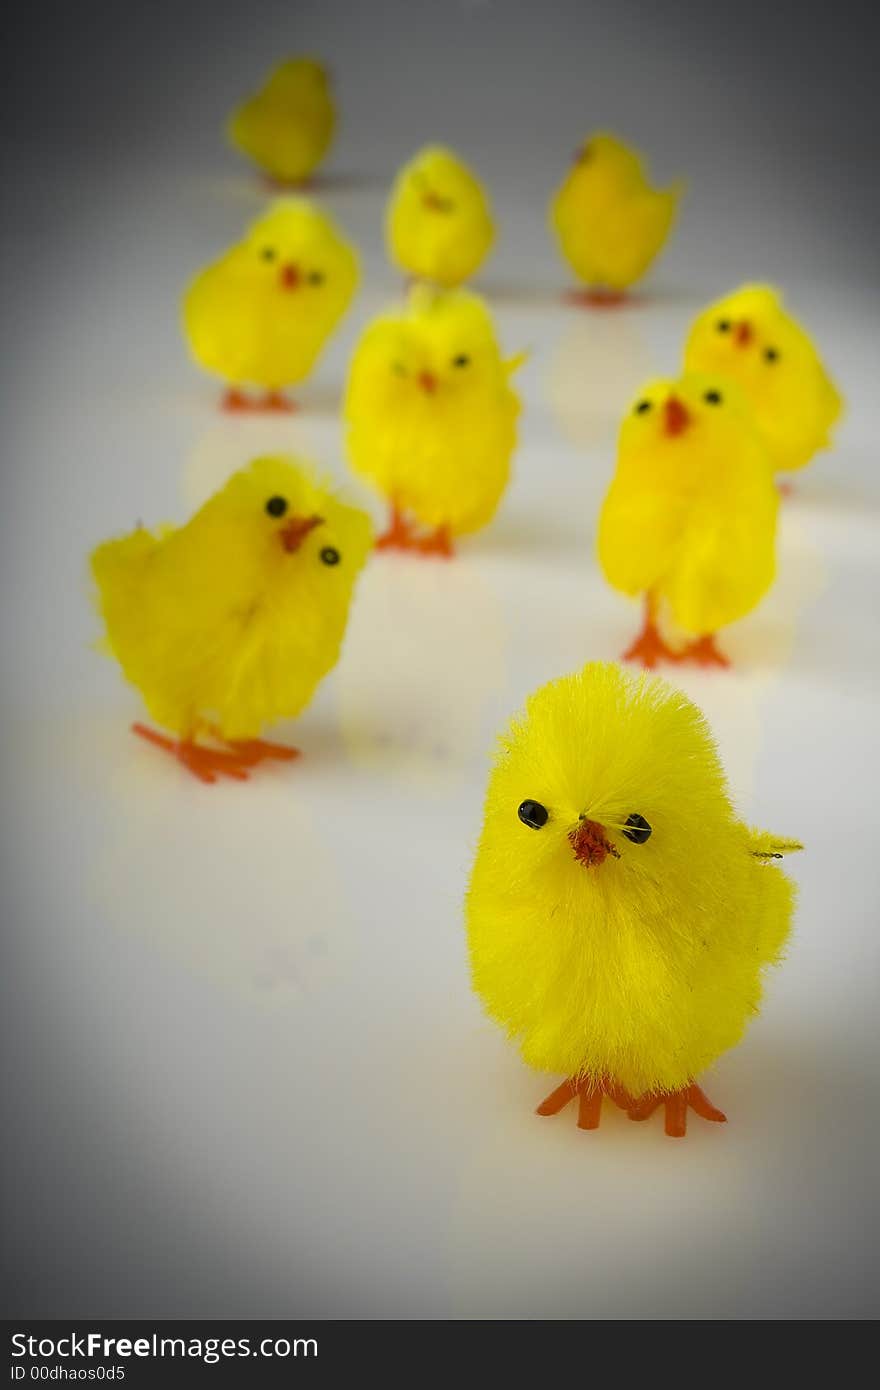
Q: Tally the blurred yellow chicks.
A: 8